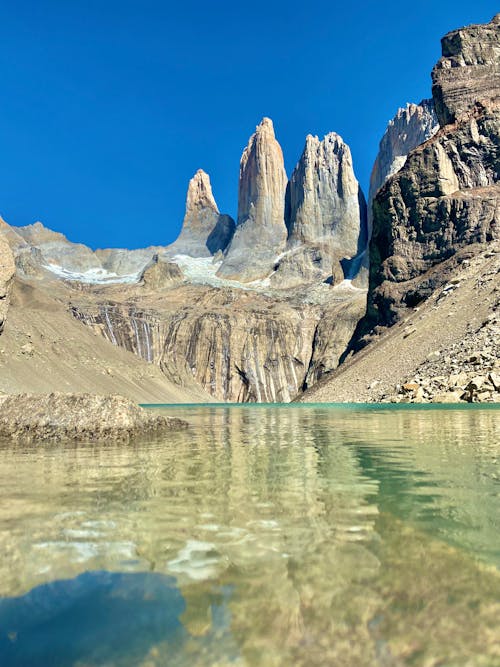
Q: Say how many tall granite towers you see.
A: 3